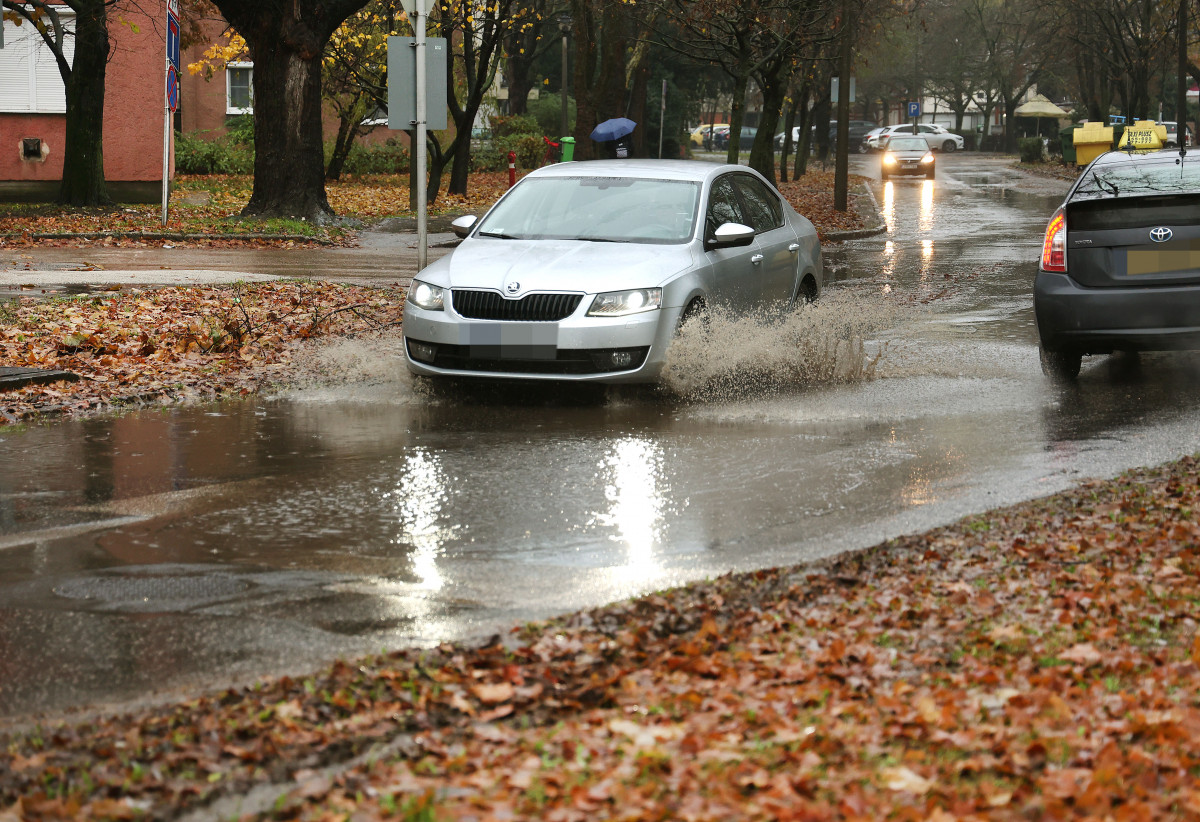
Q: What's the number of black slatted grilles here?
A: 1